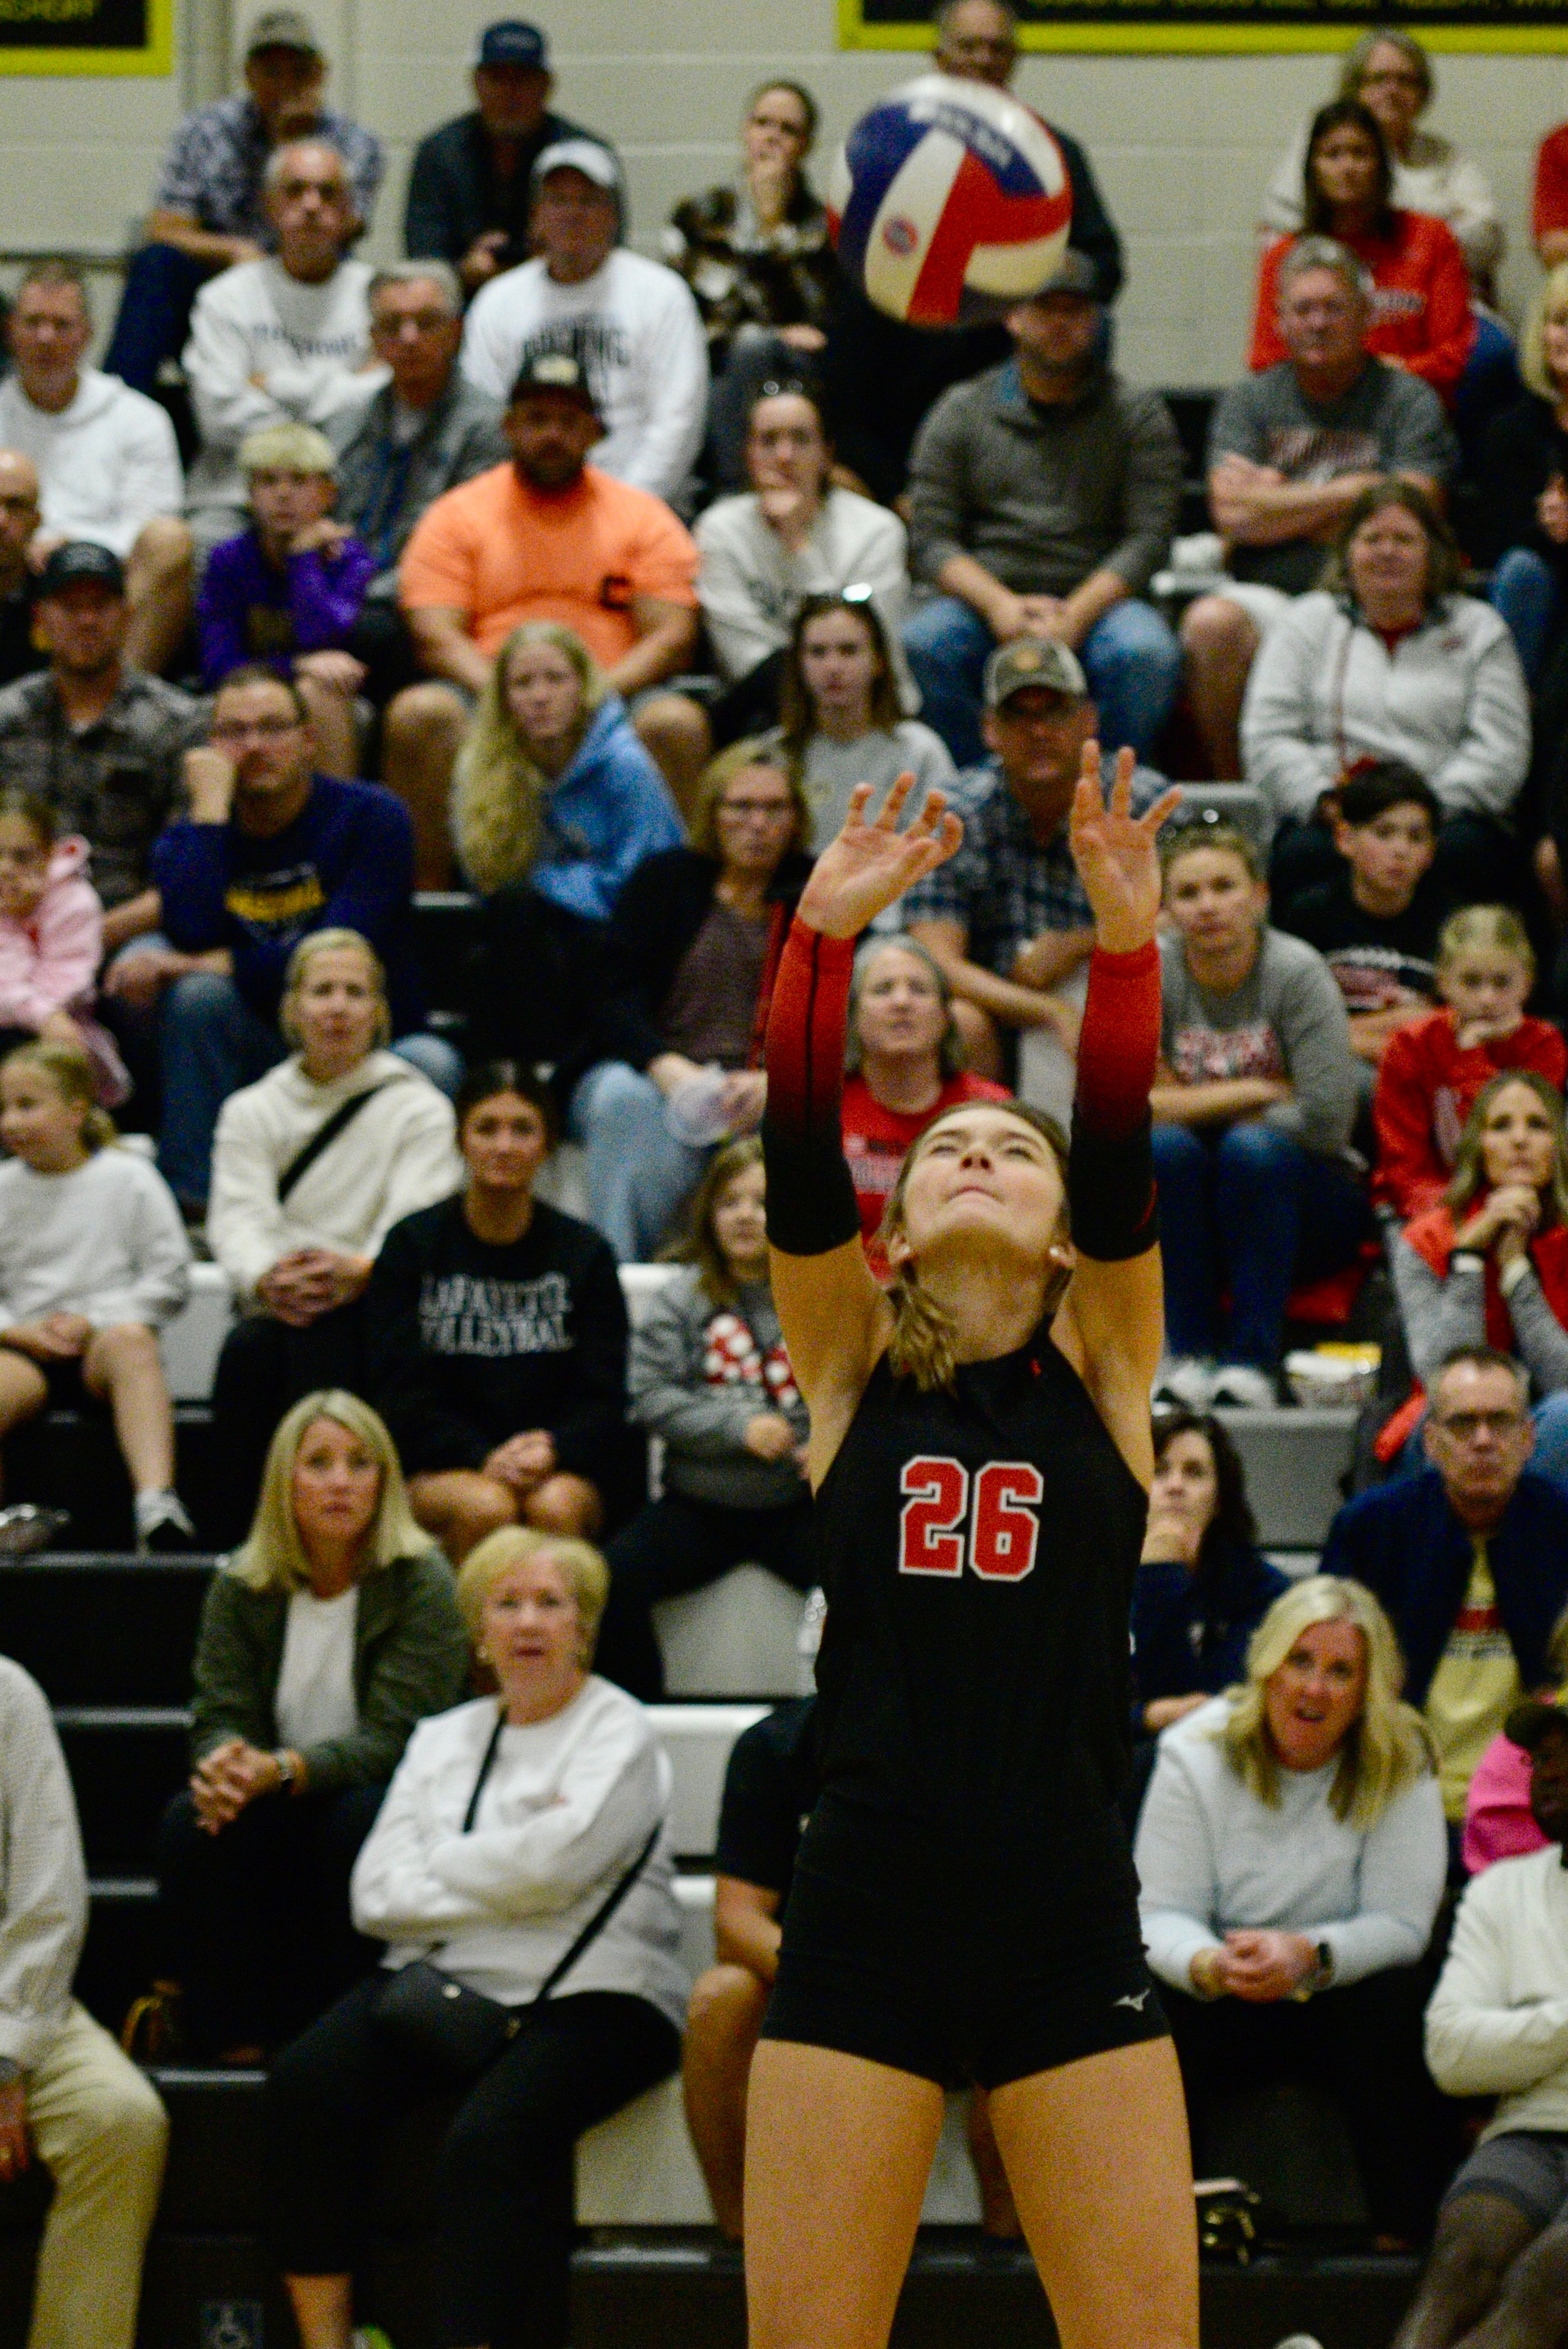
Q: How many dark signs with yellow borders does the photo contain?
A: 2